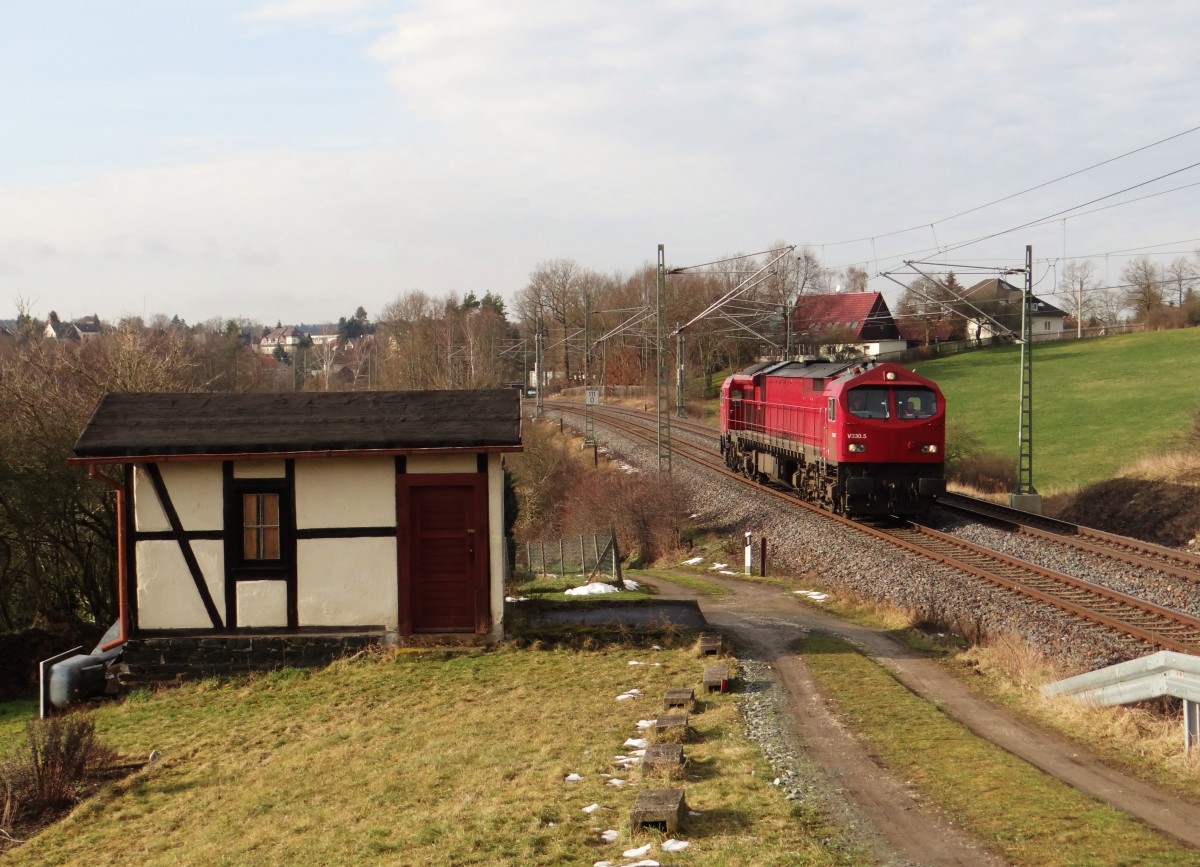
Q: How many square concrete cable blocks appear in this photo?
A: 6